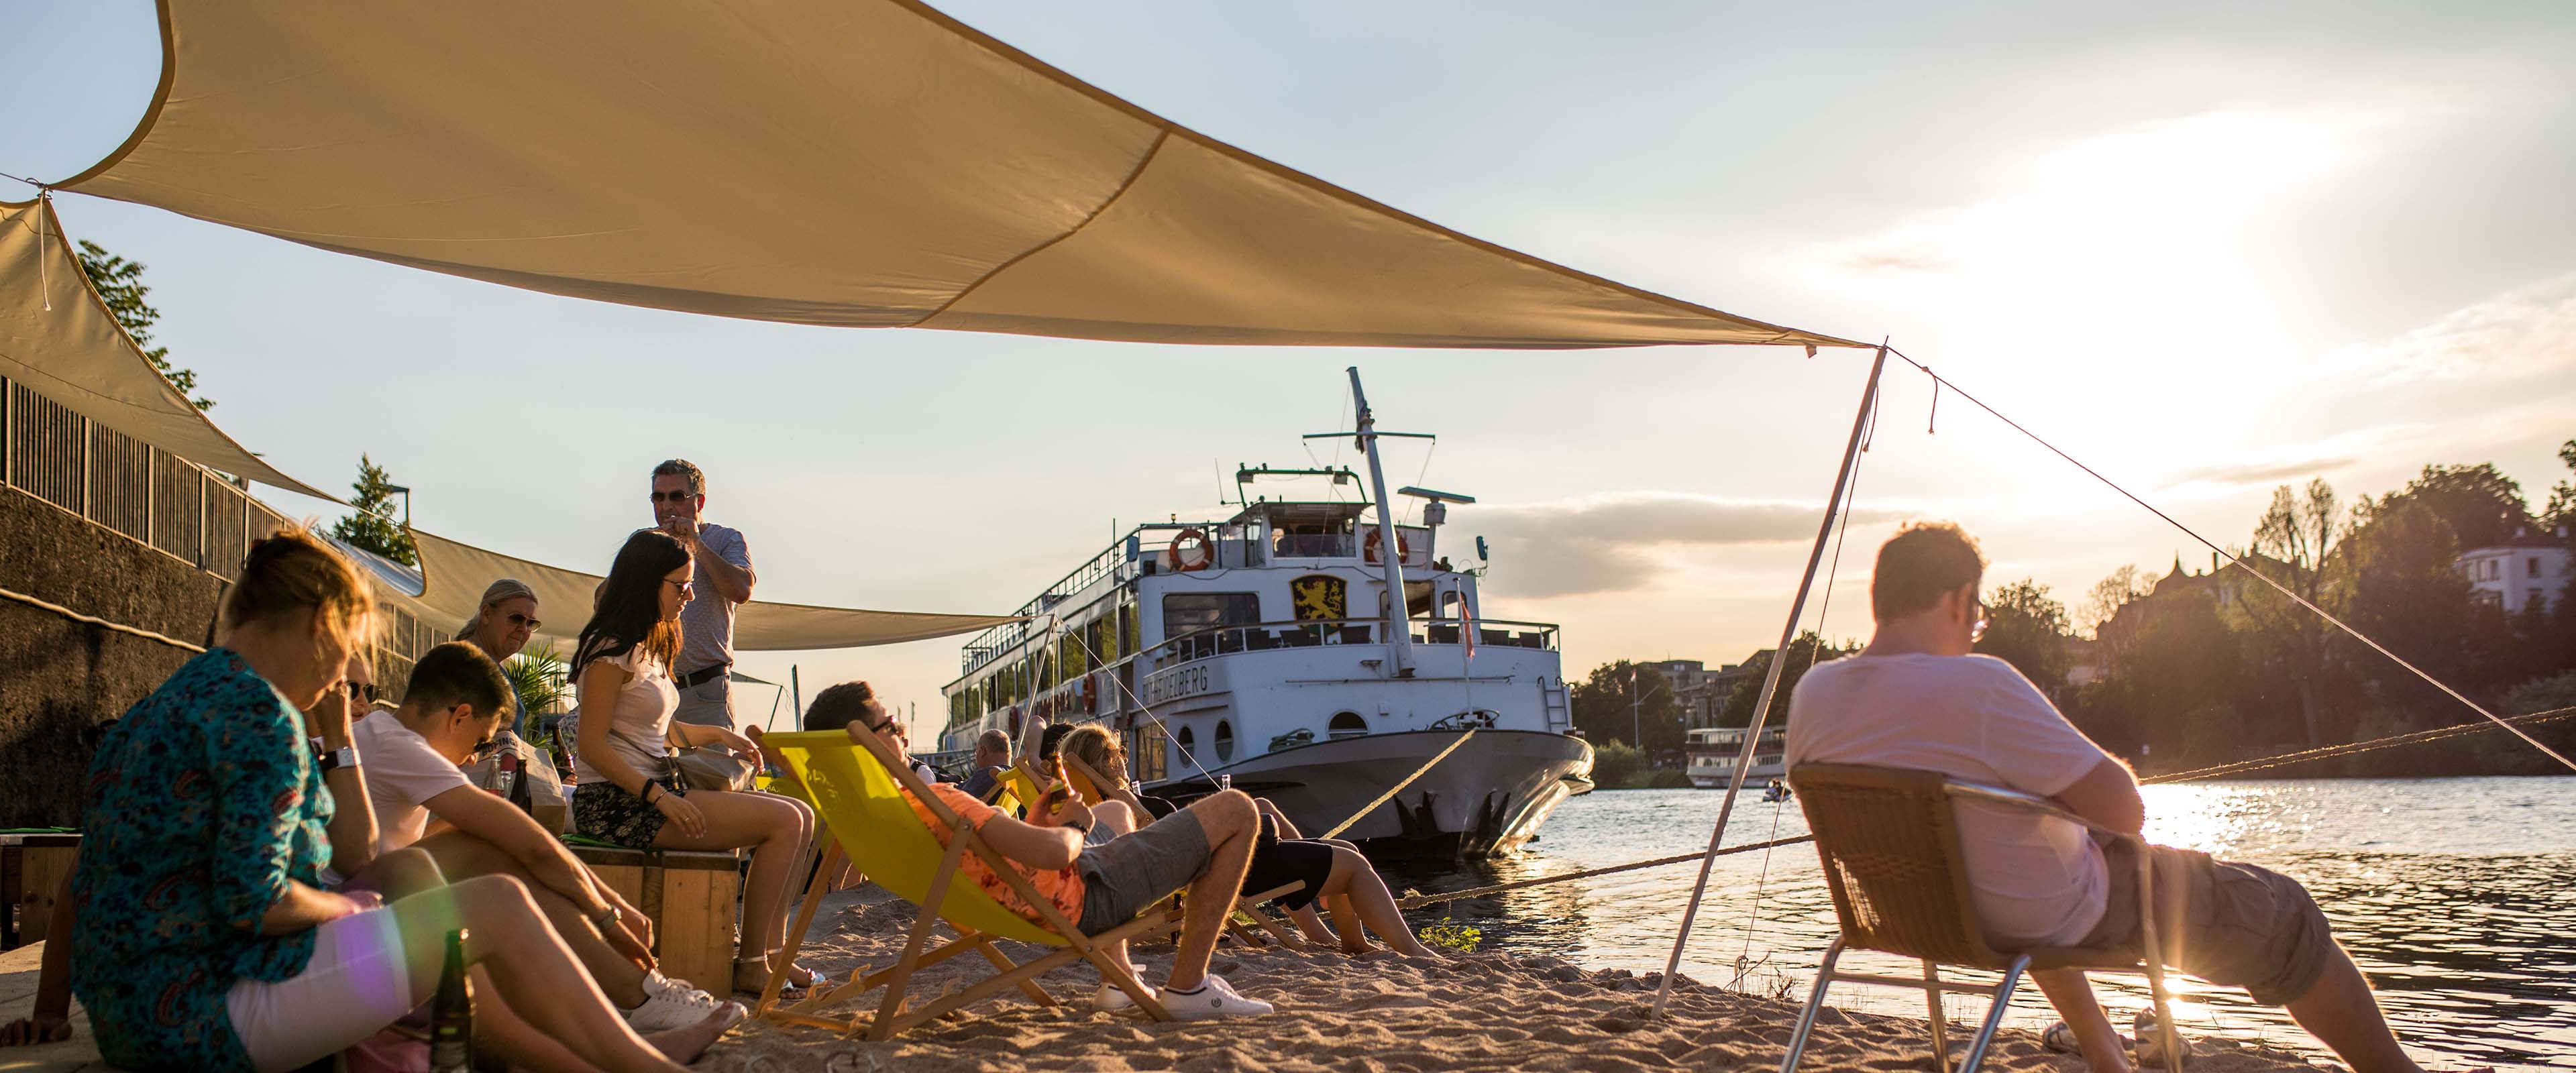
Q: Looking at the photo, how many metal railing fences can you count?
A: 1